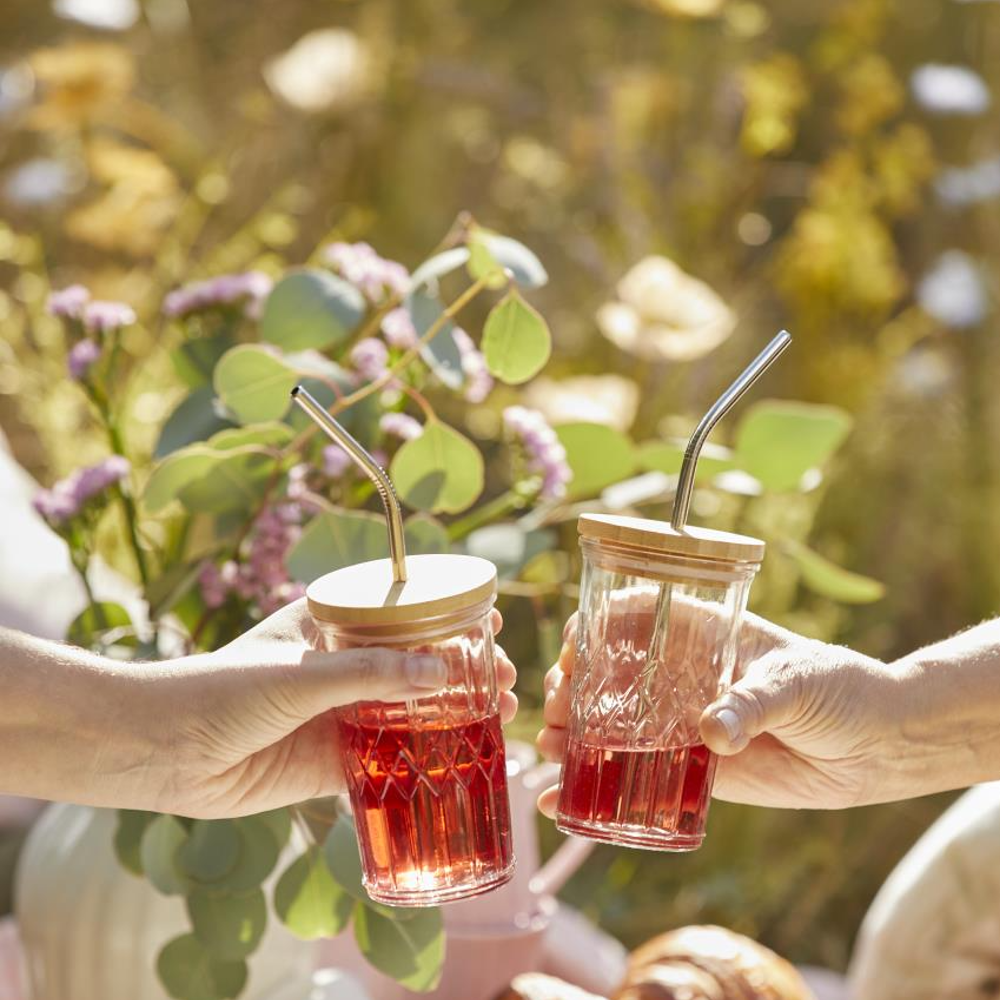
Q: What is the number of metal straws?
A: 2